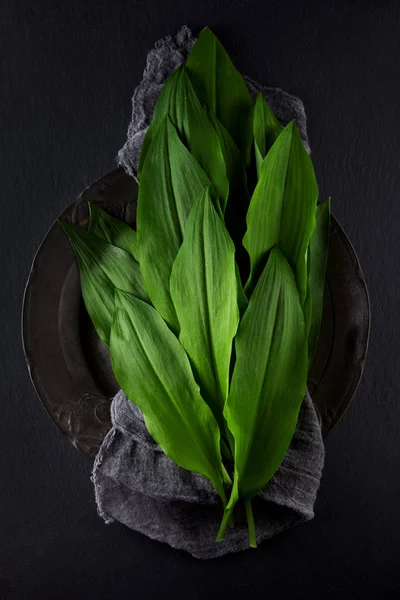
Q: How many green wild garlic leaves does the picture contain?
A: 12